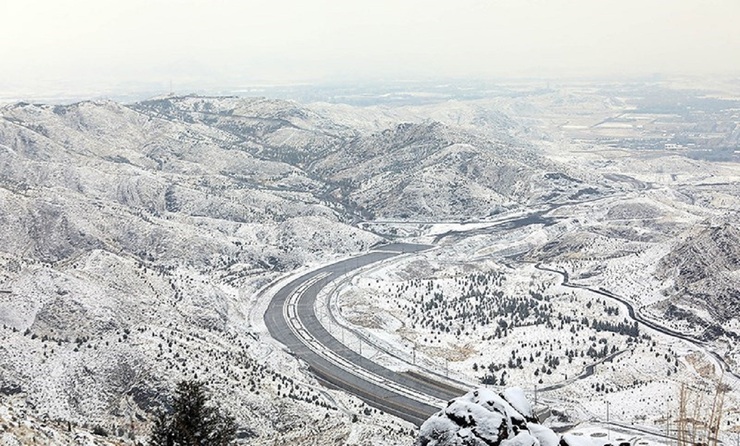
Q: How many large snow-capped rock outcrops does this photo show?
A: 1